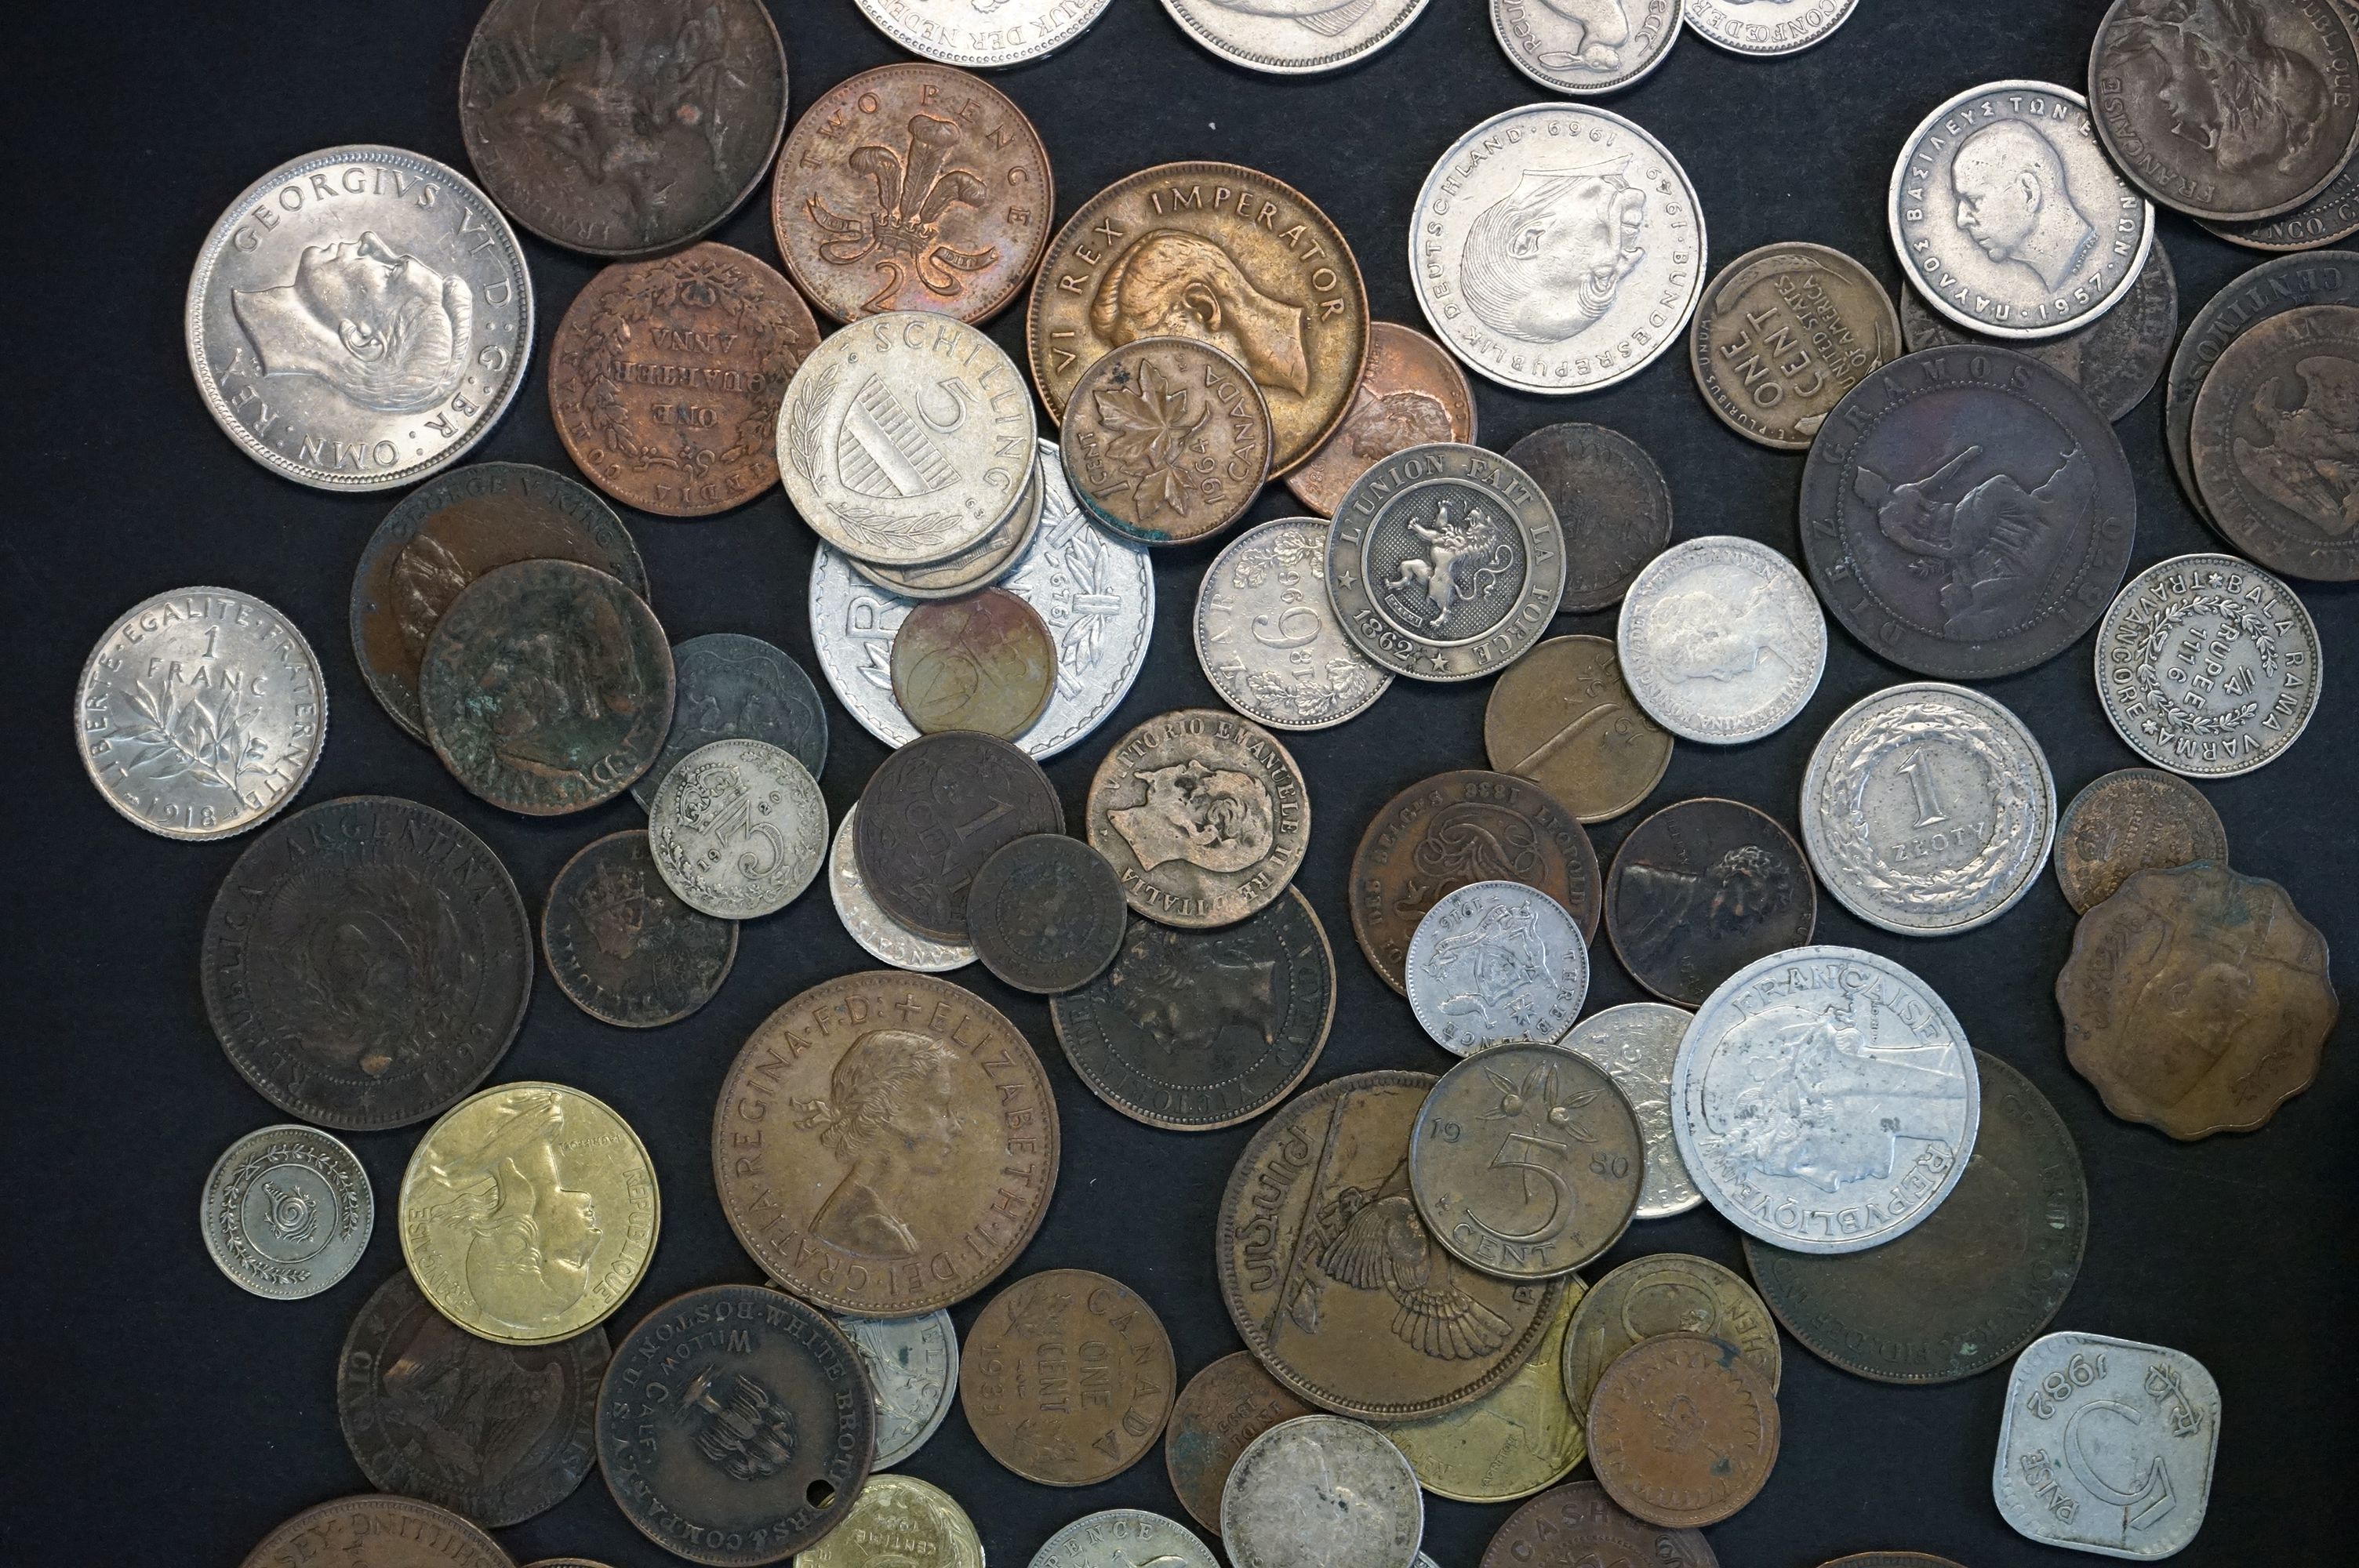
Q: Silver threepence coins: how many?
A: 2